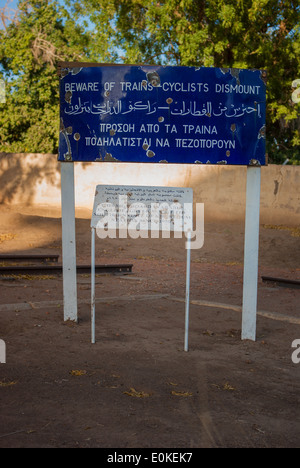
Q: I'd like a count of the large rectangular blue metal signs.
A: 1